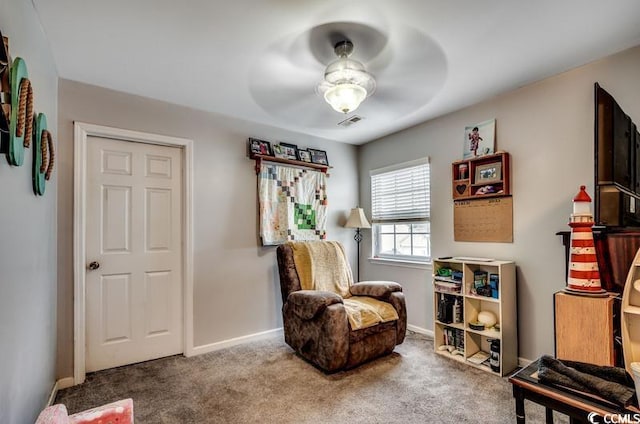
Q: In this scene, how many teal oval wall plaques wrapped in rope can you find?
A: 2